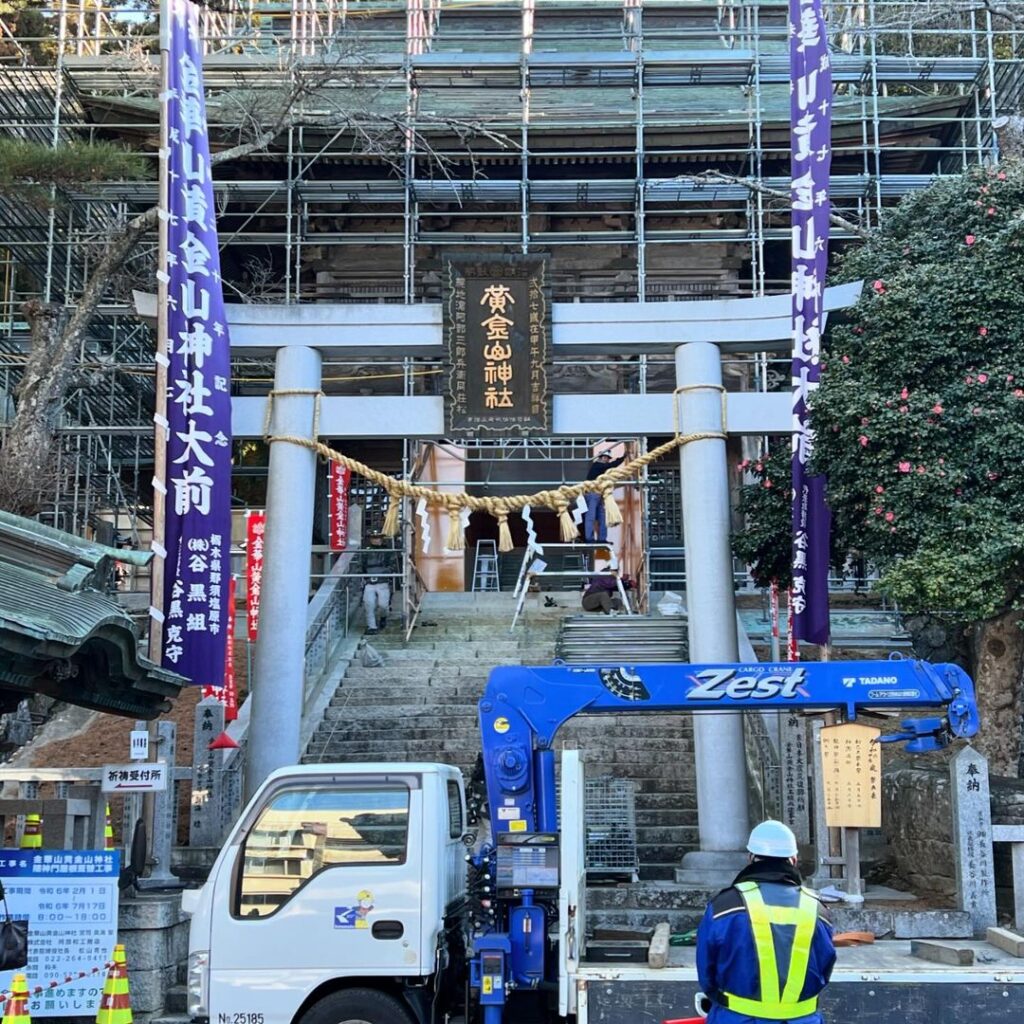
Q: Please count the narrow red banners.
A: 5